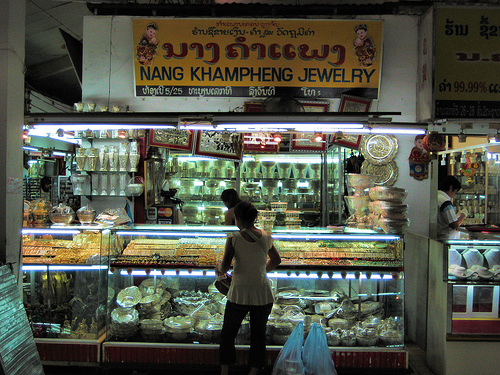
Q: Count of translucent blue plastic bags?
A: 2